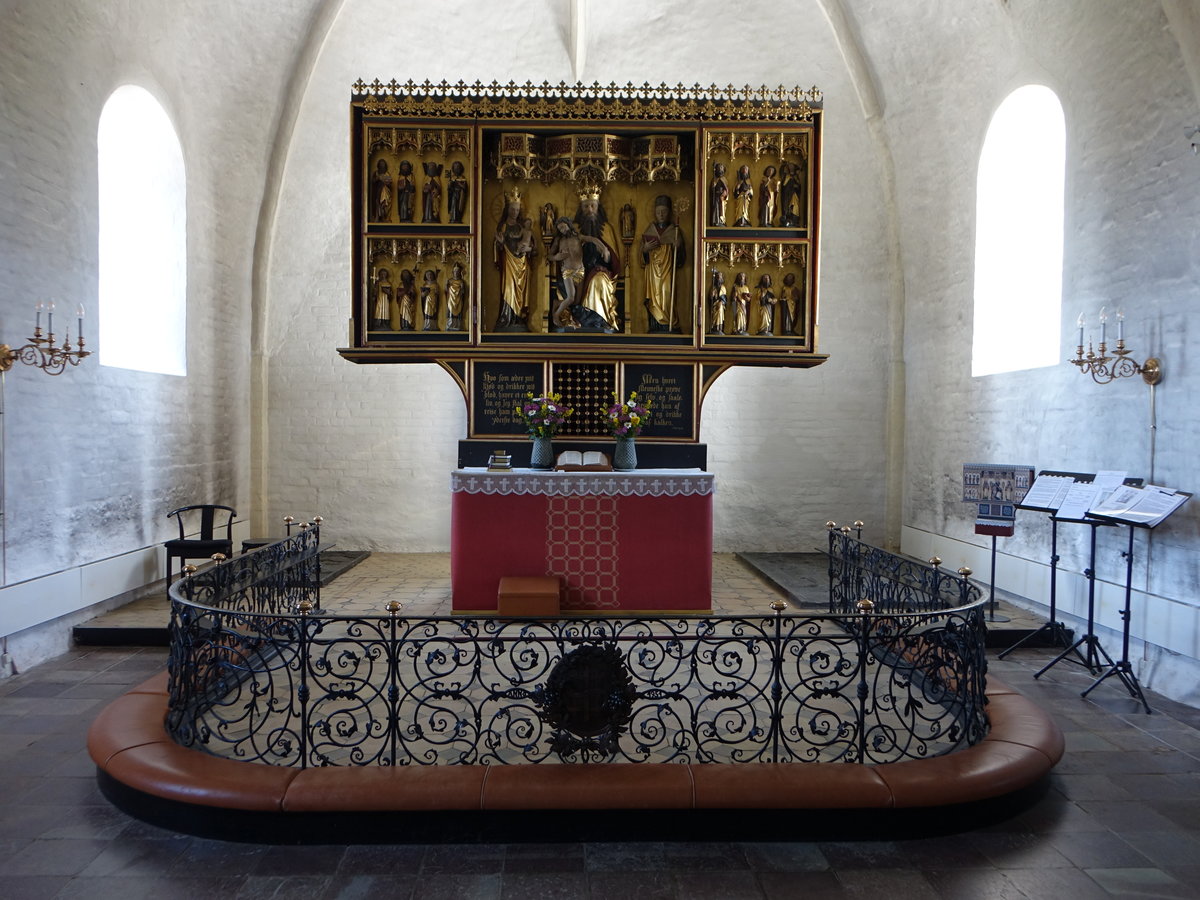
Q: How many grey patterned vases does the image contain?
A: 2